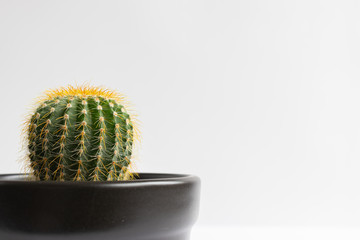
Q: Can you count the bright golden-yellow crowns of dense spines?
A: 1